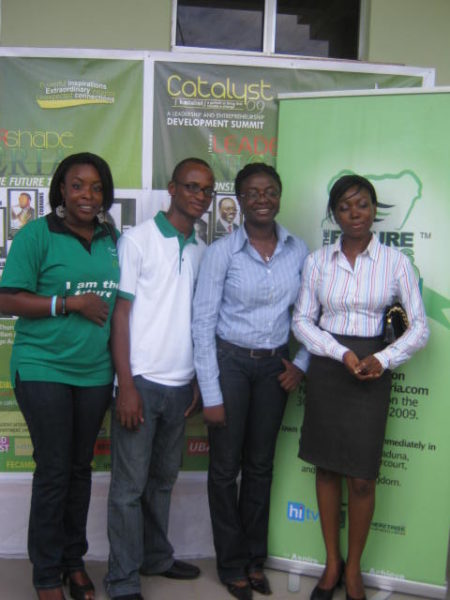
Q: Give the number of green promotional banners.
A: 3